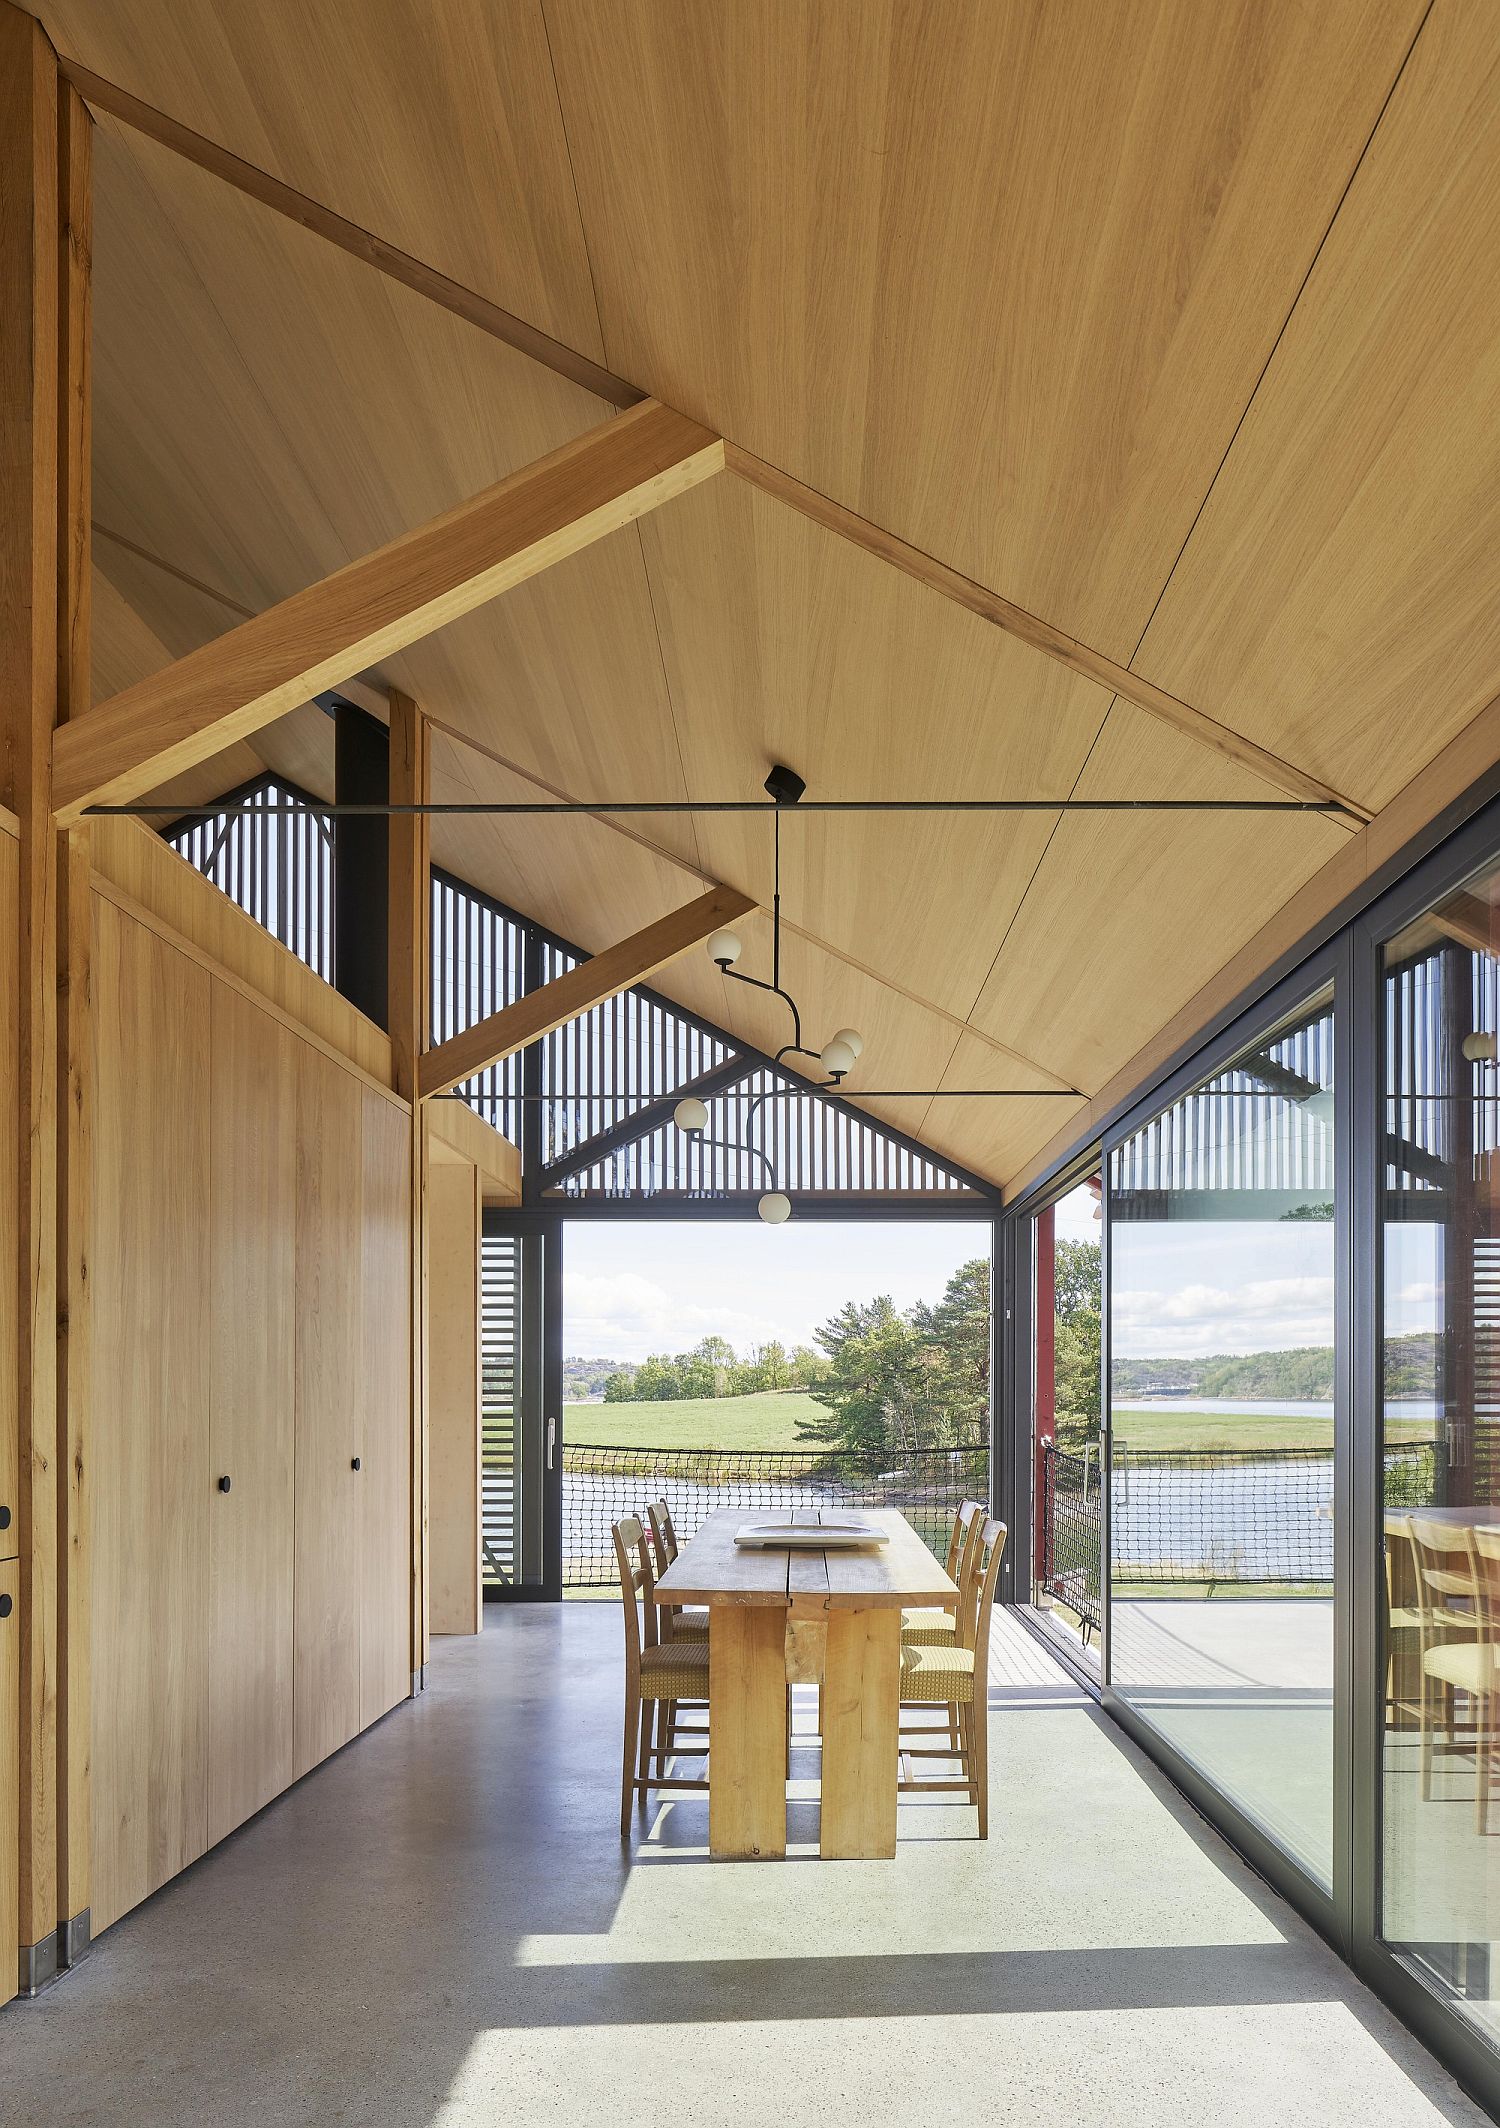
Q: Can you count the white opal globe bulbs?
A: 5